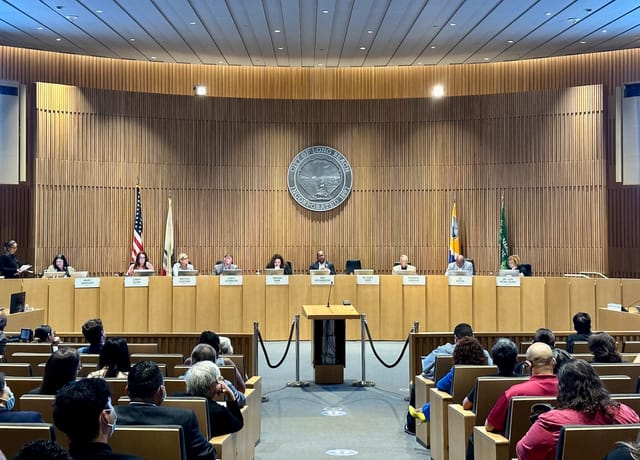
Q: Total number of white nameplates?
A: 10